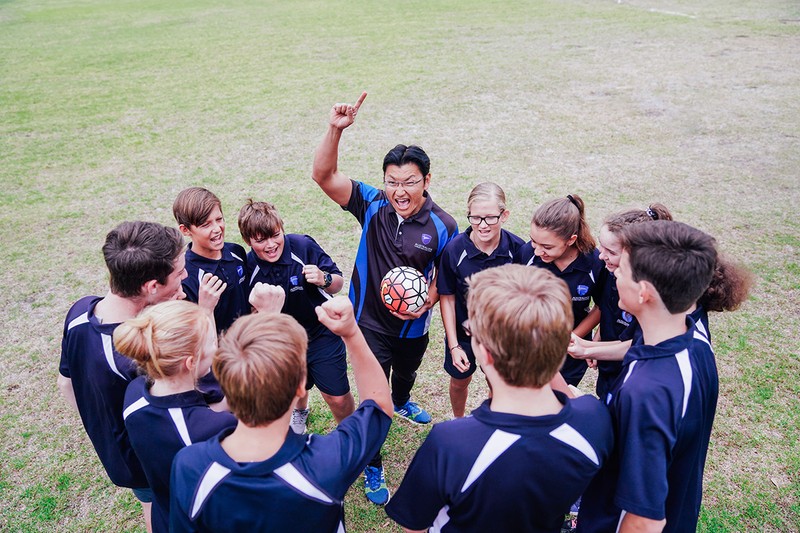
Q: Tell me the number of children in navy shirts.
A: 11